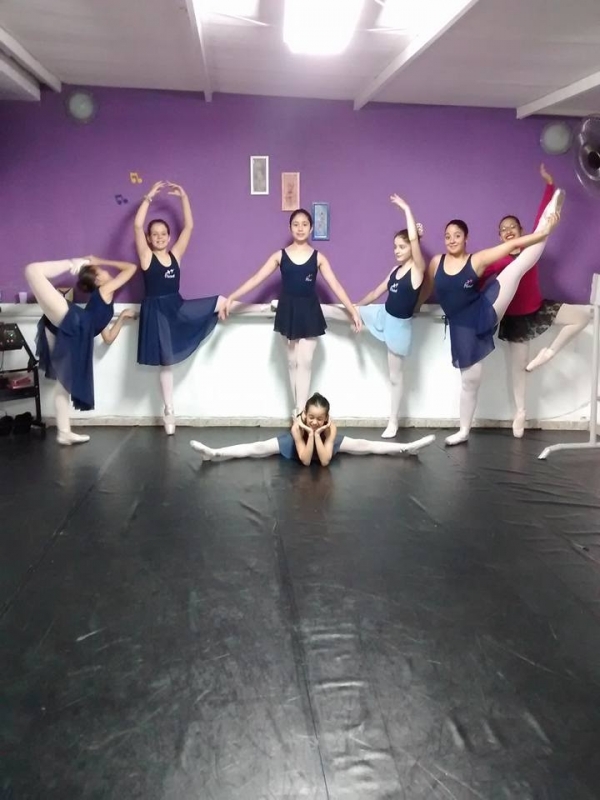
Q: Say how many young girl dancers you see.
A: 7